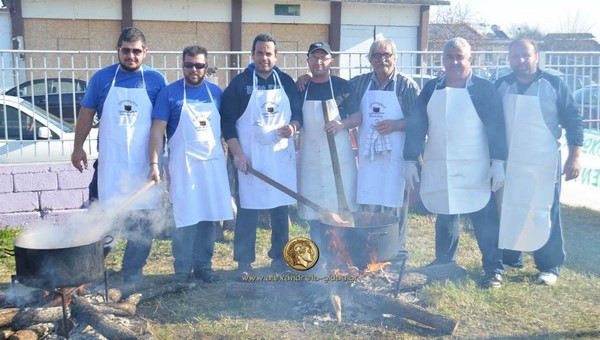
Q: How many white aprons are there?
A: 7